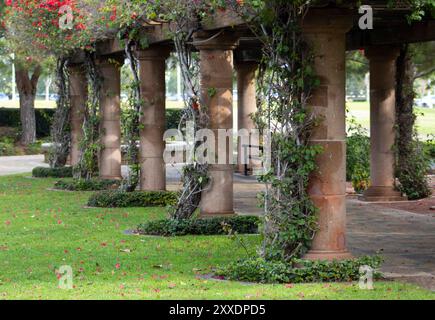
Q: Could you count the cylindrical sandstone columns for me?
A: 7